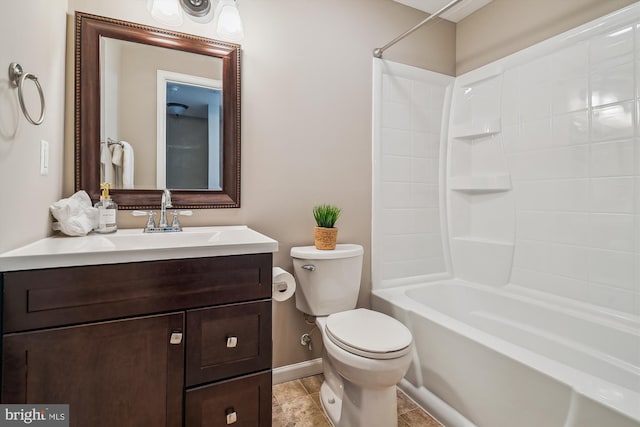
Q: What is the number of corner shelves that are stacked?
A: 3